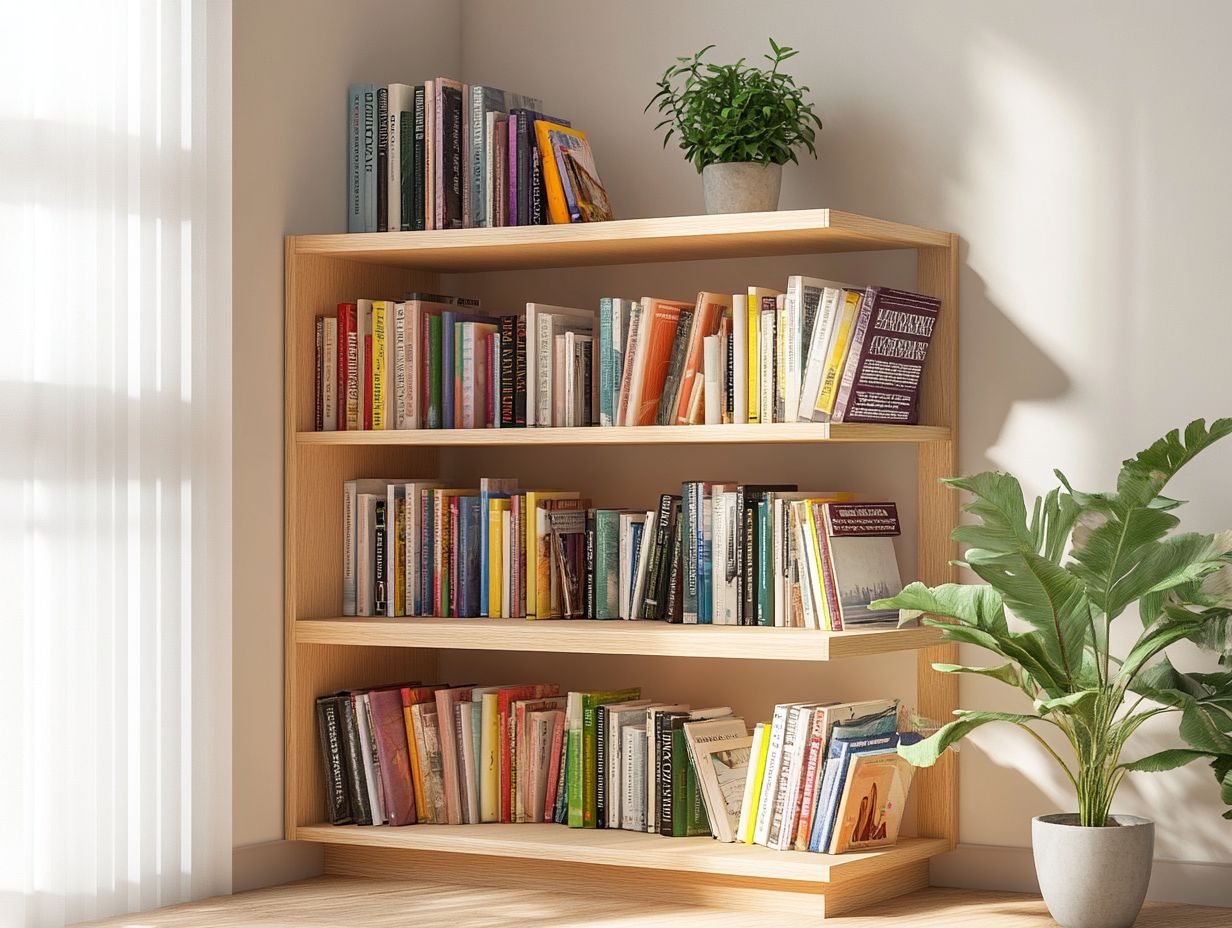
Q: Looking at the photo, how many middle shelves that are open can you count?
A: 2